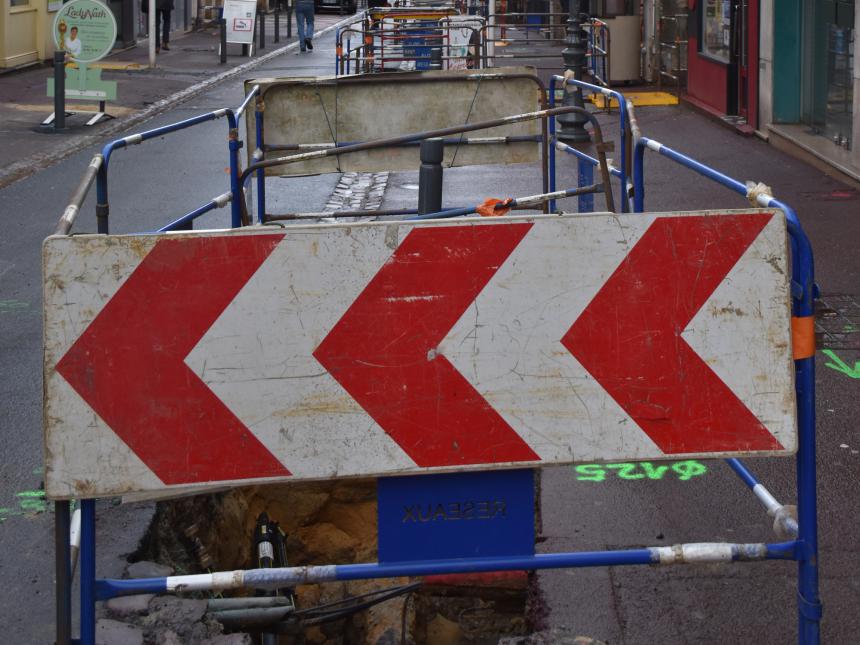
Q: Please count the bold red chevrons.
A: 3